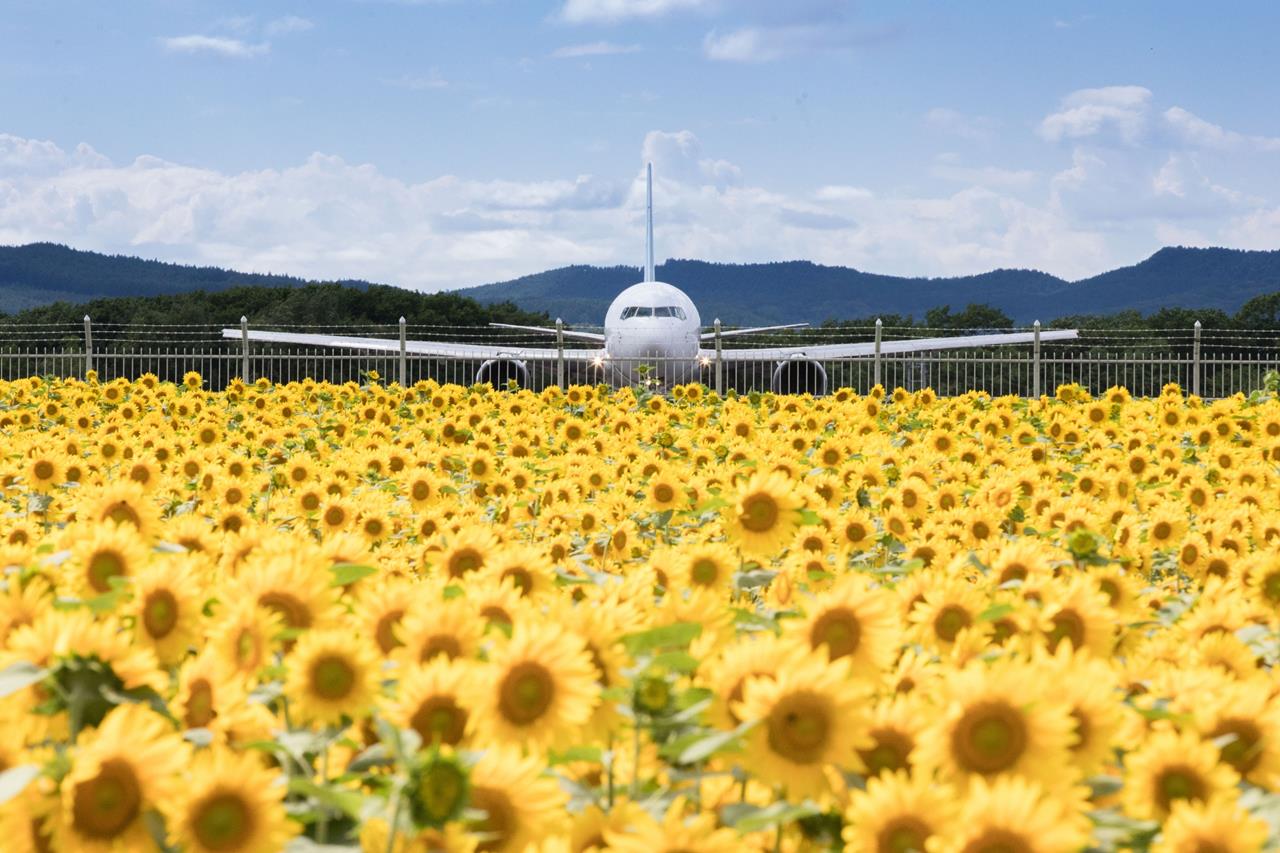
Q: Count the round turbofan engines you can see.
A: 2